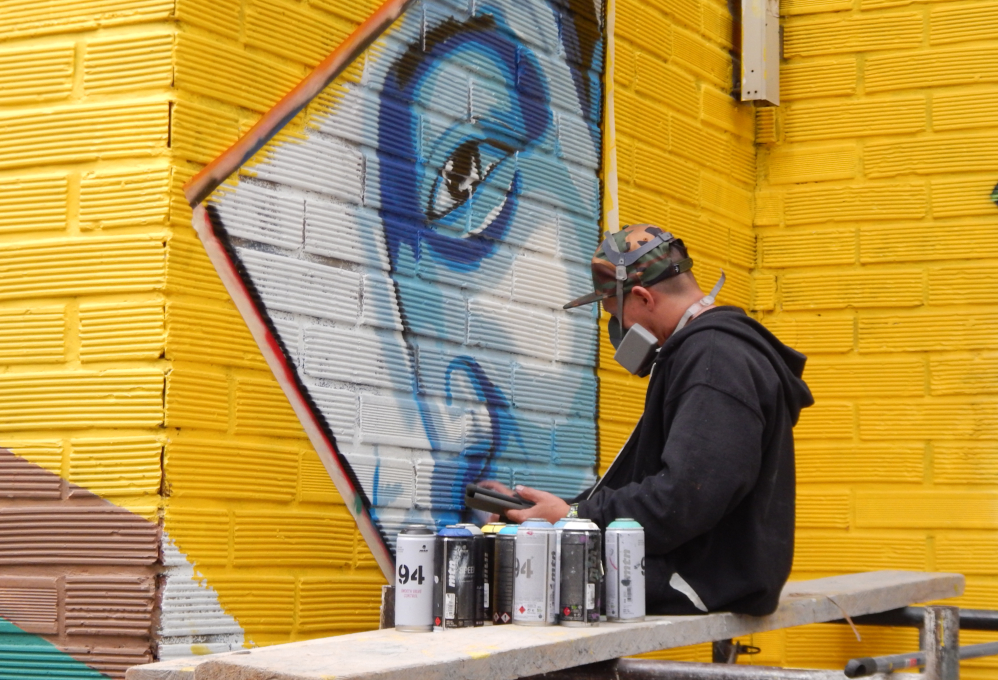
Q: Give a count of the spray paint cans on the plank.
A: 9